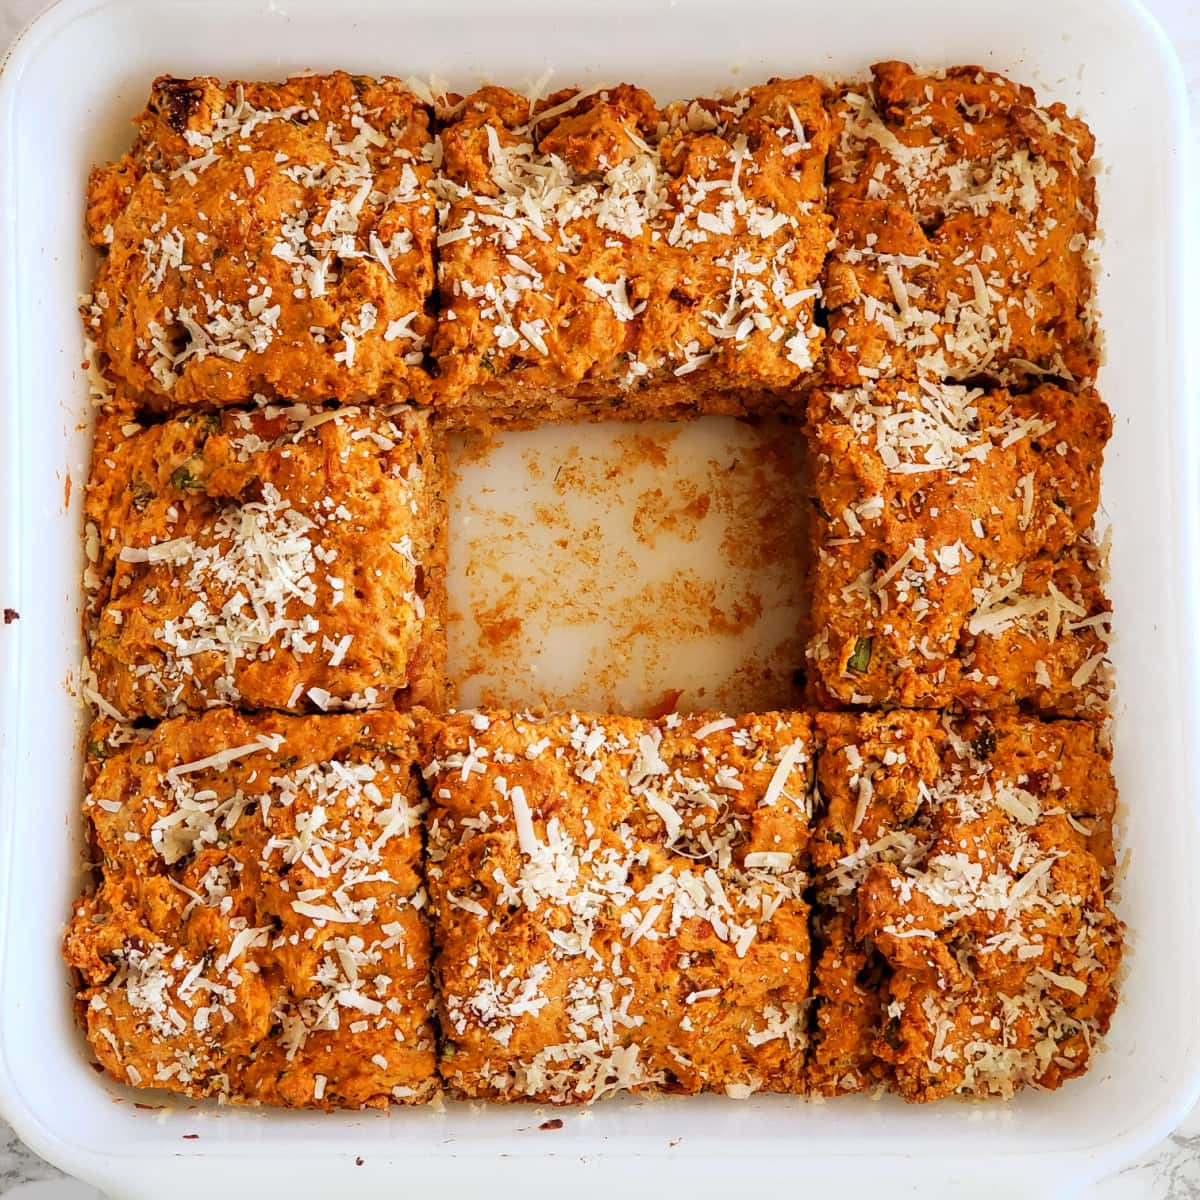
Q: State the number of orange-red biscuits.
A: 8